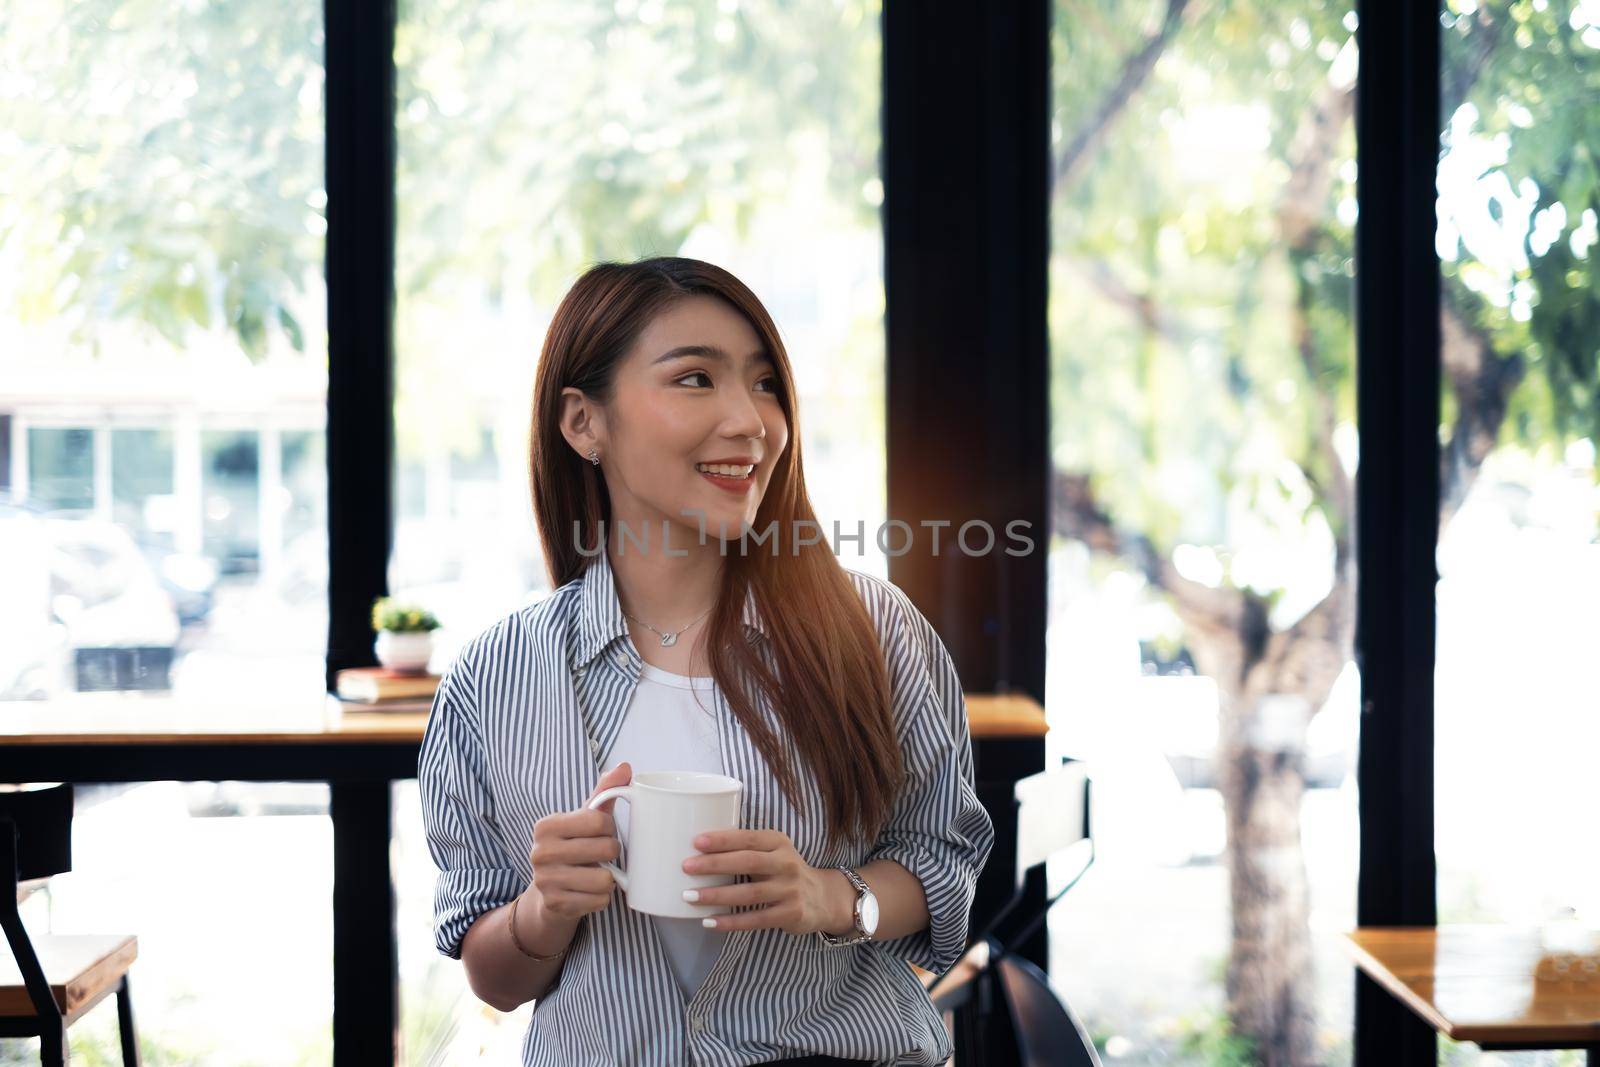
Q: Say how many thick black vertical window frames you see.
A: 3